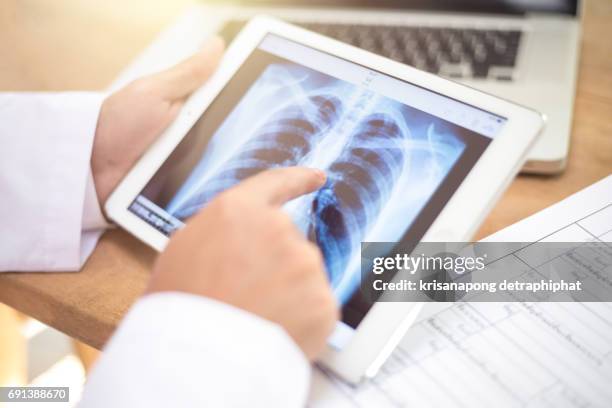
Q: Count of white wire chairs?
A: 0